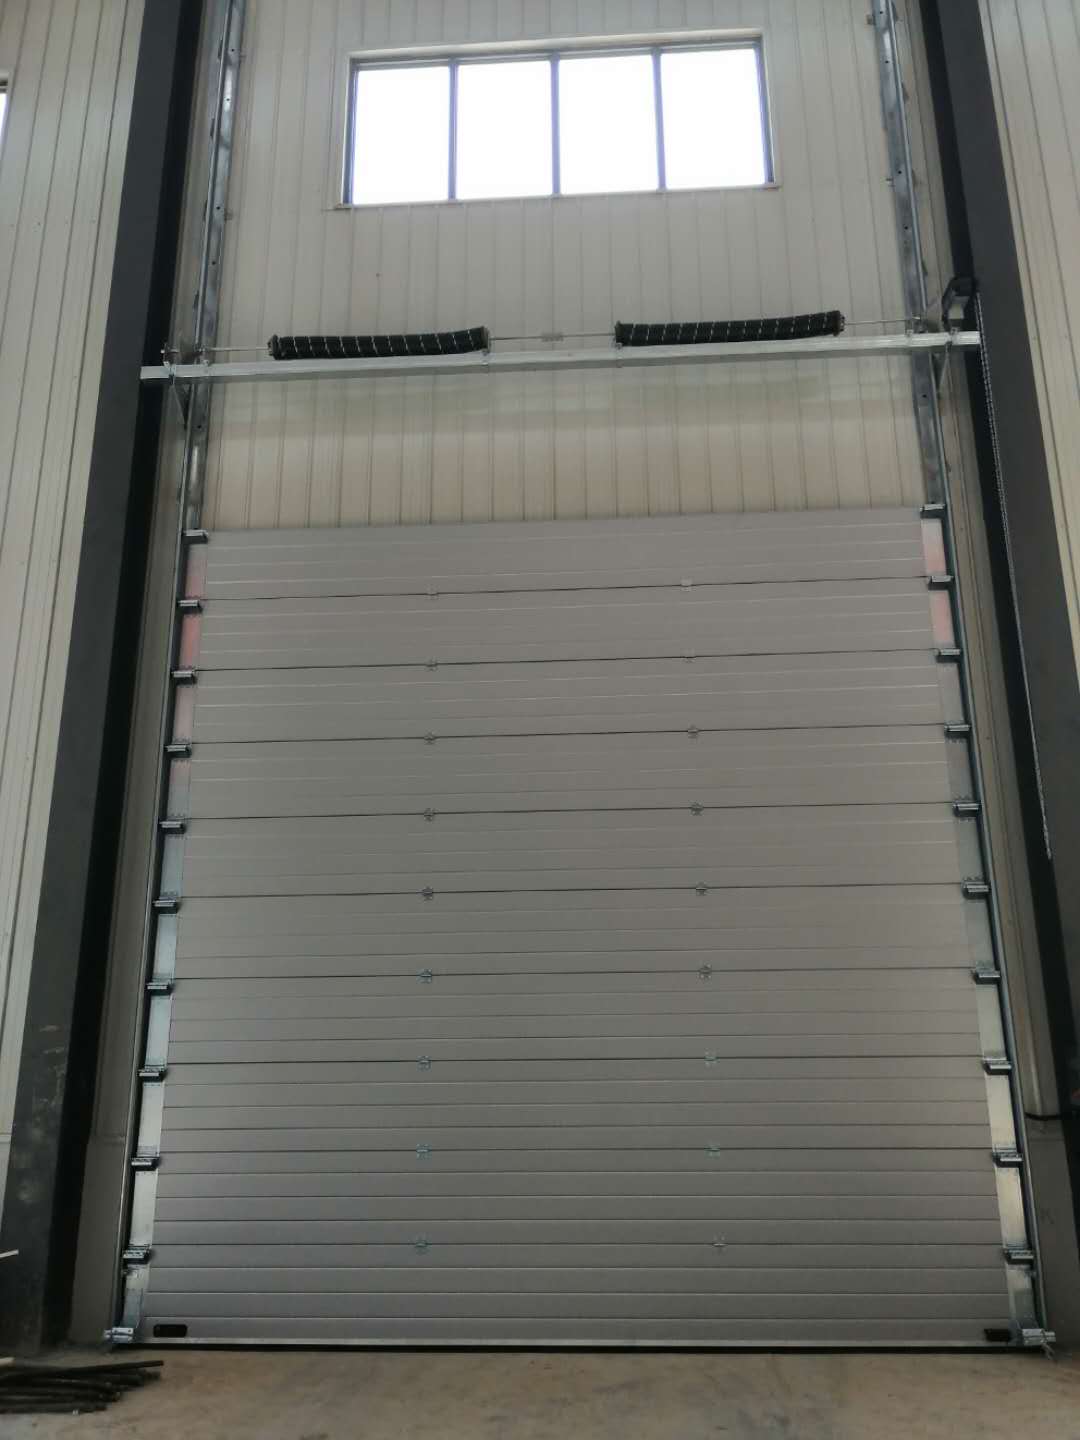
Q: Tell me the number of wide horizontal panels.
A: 10